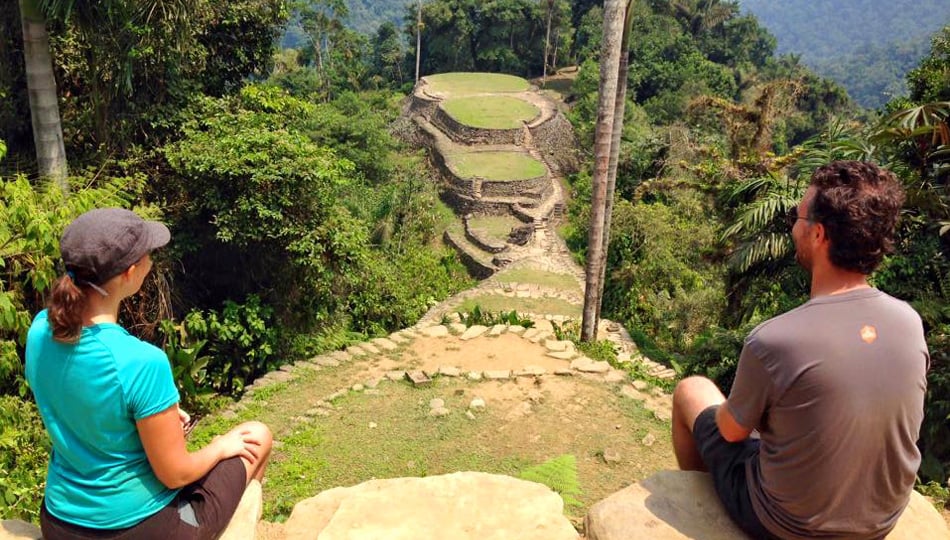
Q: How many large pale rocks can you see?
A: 3